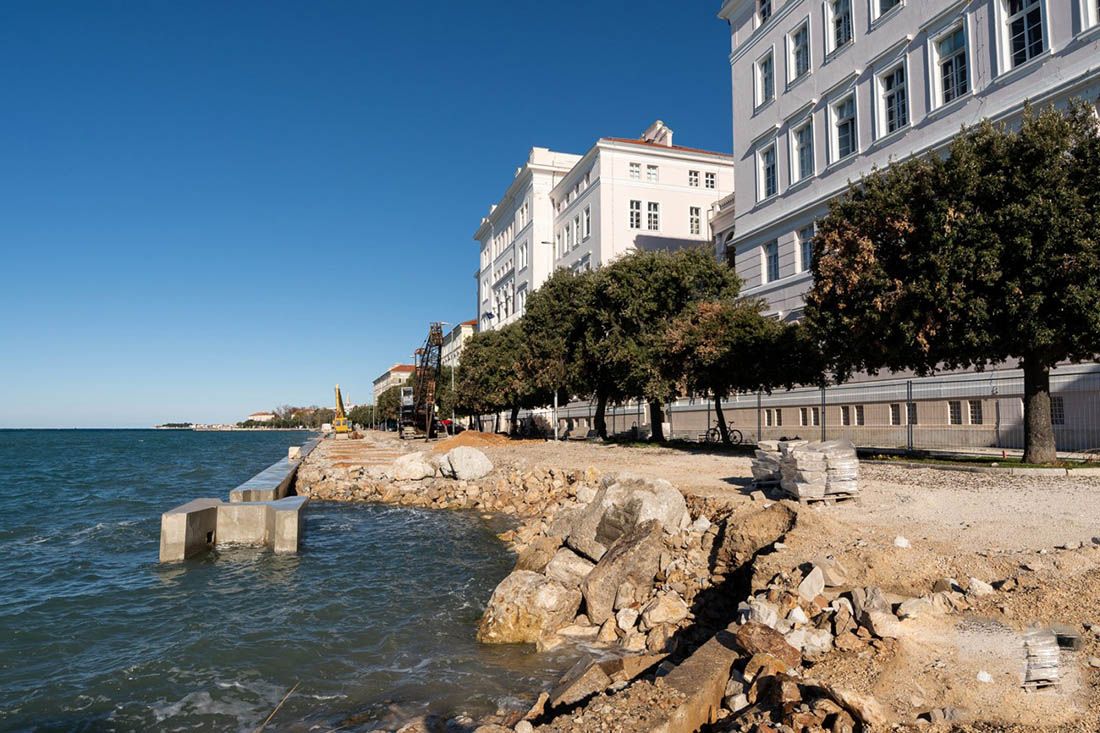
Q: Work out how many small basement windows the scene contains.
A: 11